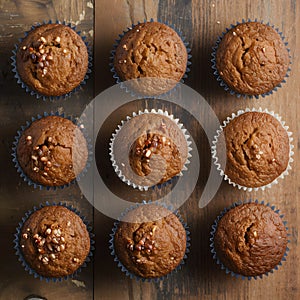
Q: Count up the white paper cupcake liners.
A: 2